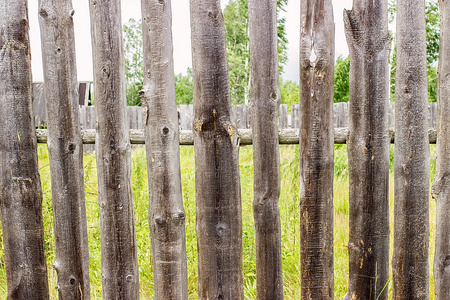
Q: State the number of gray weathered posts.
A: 10